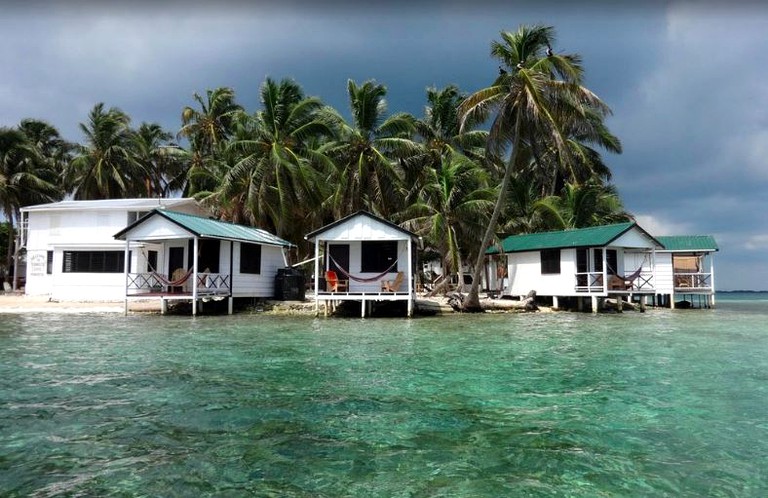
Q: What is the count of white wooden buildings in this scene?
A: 5